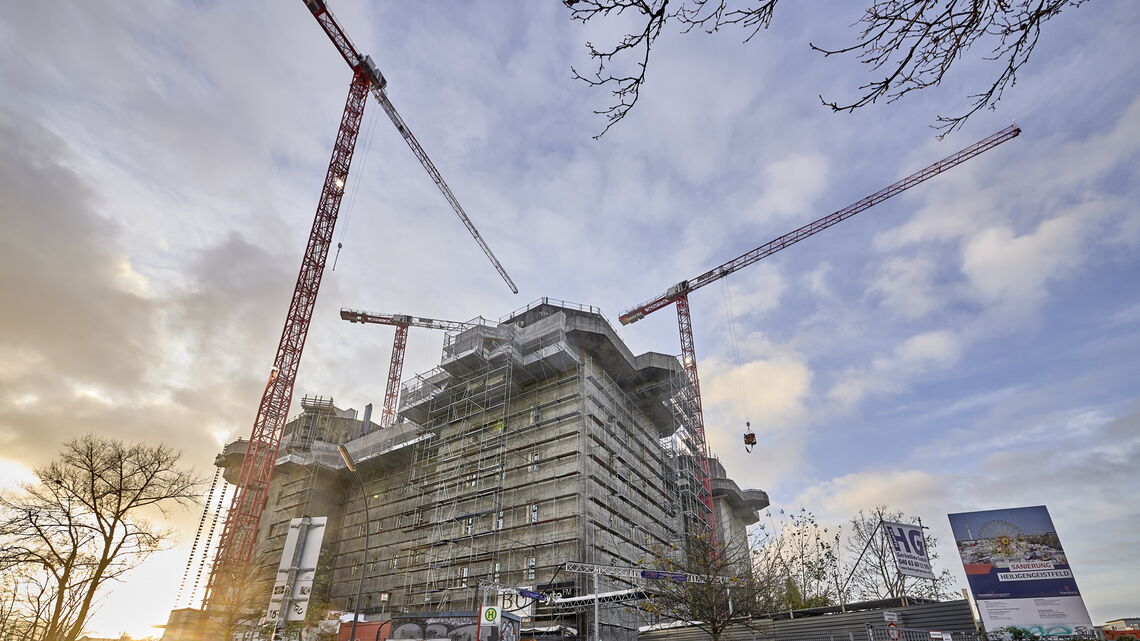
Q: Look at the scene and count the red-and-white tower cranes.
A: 3